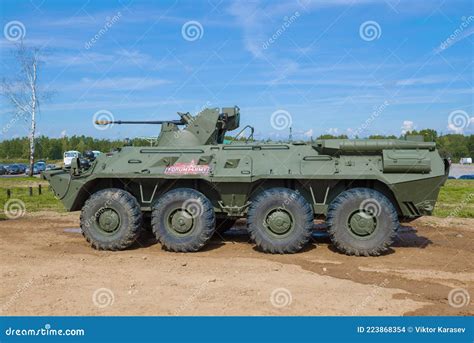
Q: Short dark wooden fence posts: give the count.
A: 3